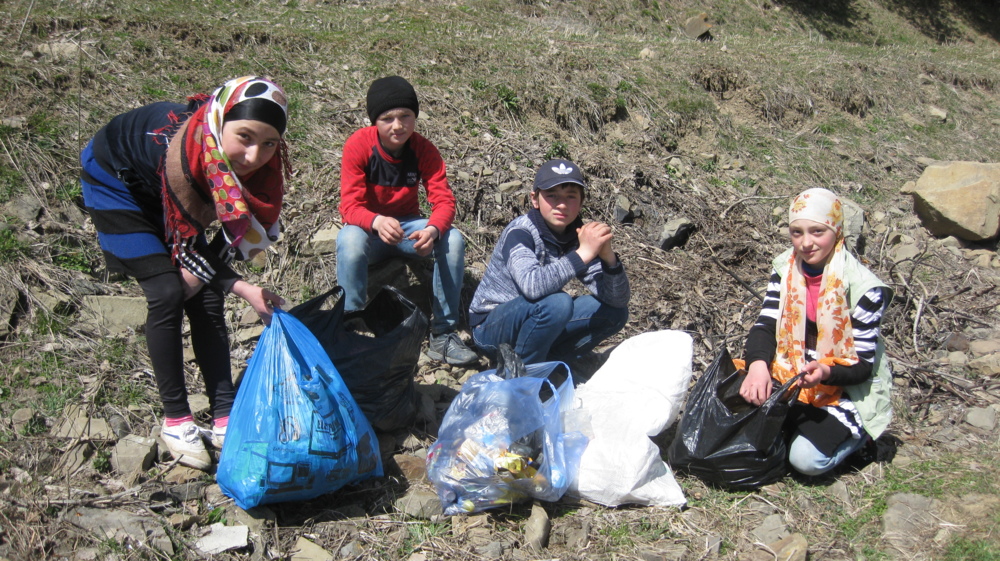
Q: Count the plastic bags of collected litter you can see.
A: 5